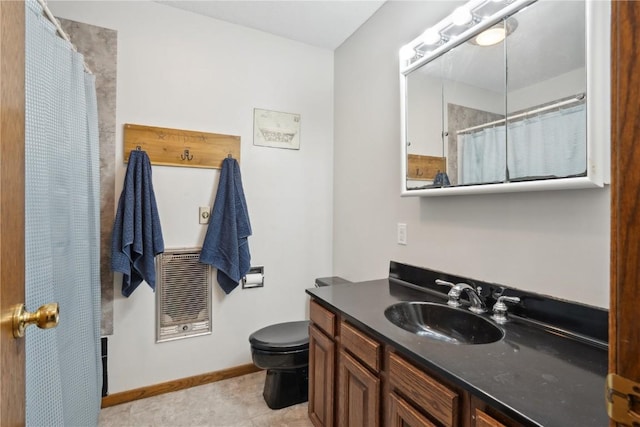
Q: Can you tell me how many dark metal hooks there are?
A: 3